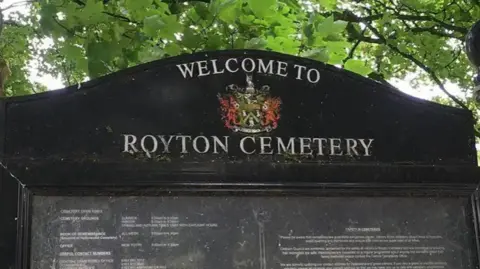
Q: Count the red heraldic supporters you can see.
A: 2